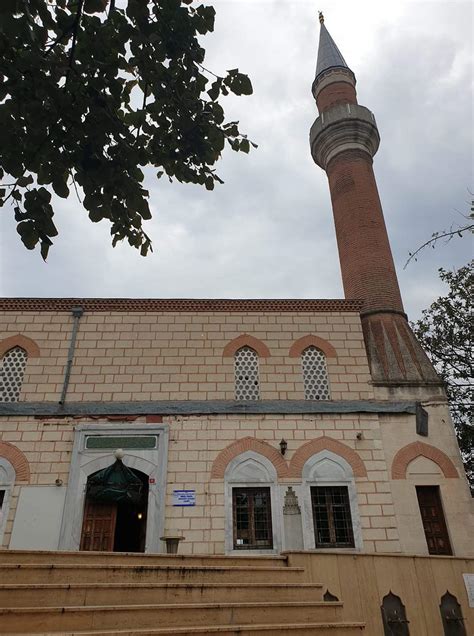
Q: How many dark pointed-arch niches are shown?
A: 3